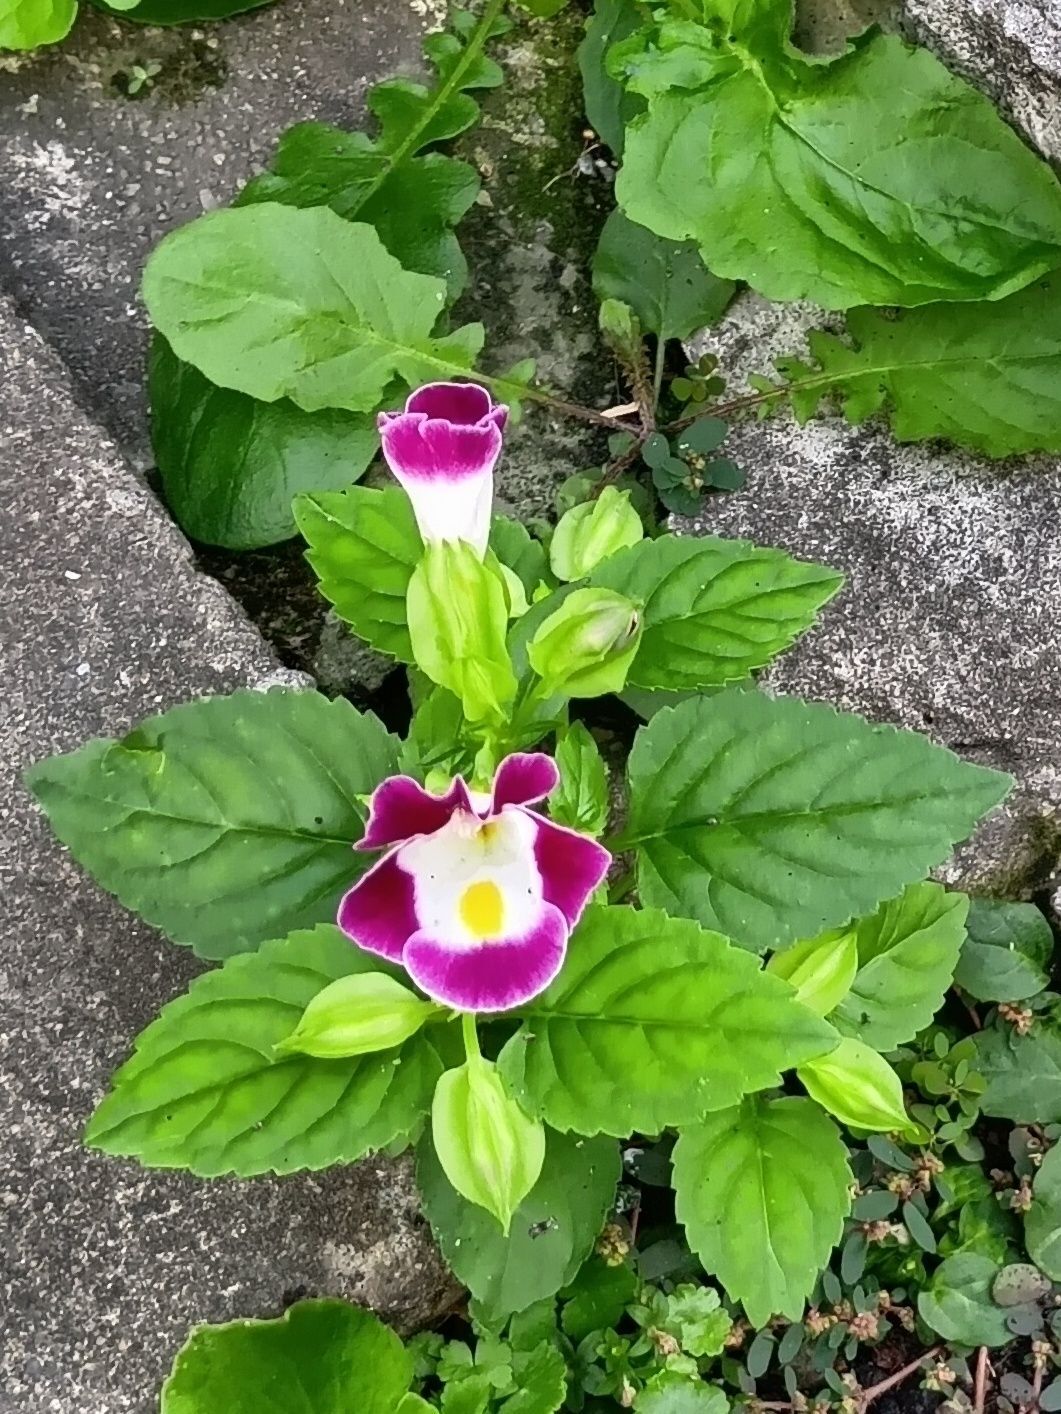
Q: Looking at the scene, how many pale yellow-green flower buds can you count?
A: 6